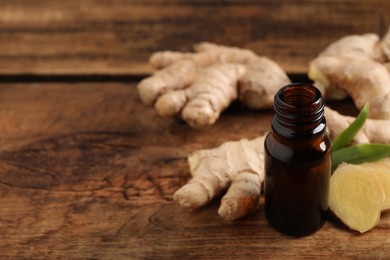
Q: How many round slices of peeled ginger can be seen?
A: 2